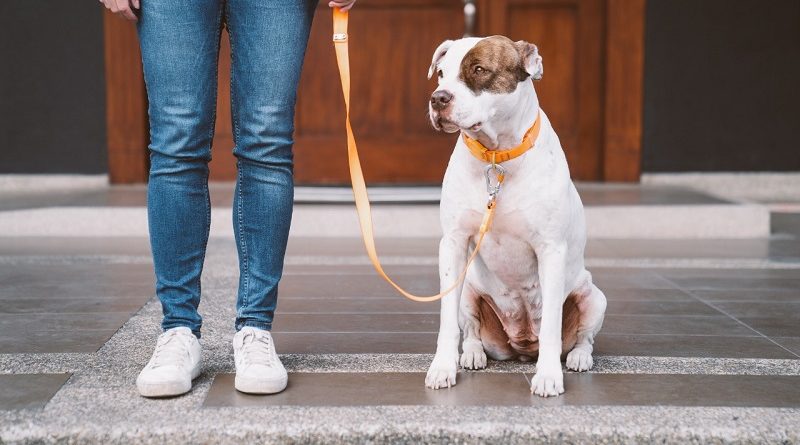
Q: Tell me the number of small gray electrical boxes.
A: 0